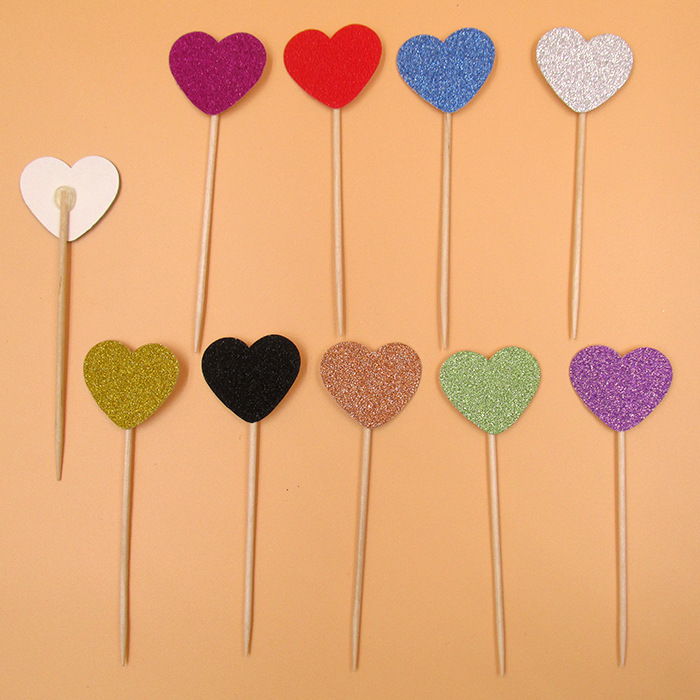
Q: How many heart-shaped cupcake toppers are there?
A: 10